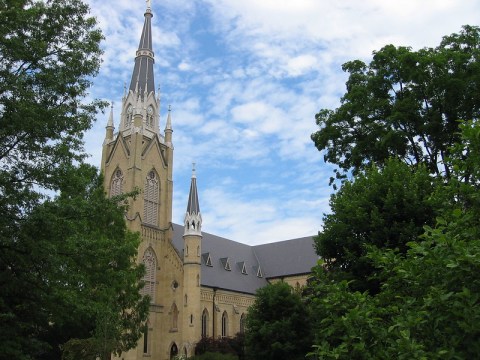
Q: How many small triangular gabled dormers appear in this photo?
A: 4